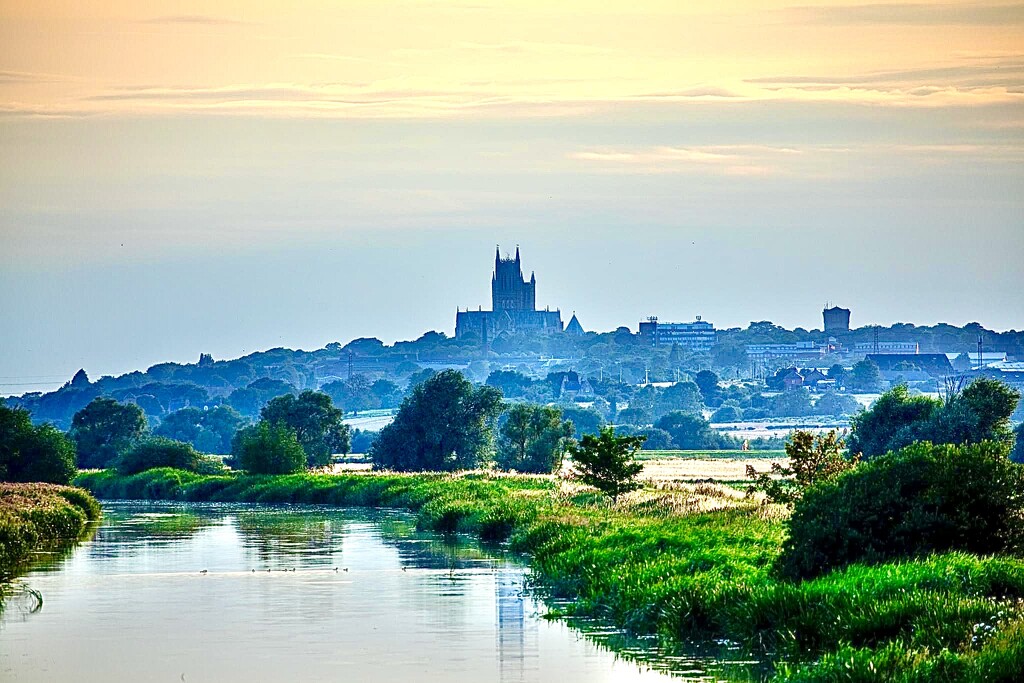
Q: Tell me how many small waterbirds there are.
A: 8